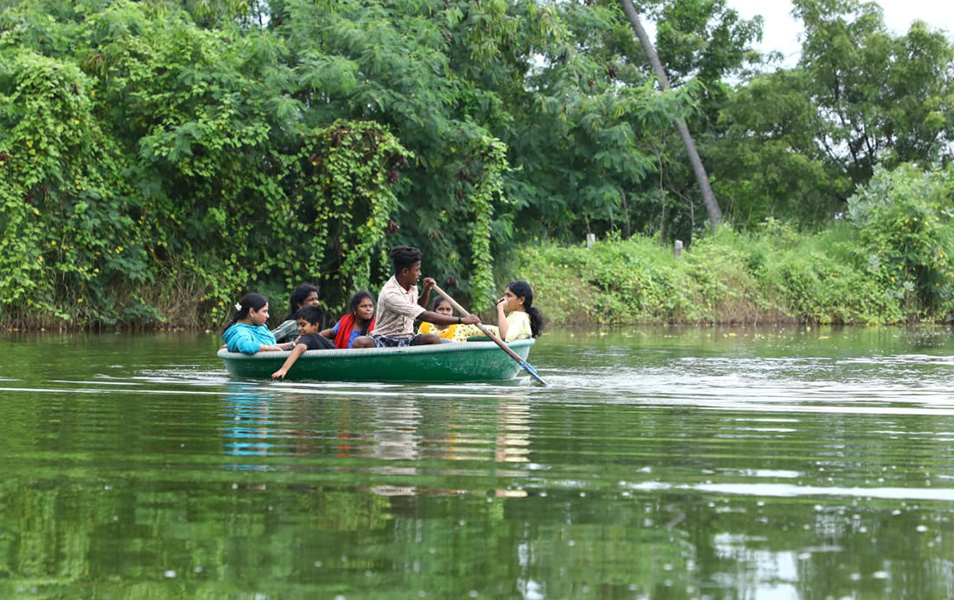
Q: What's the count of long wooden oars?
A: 1